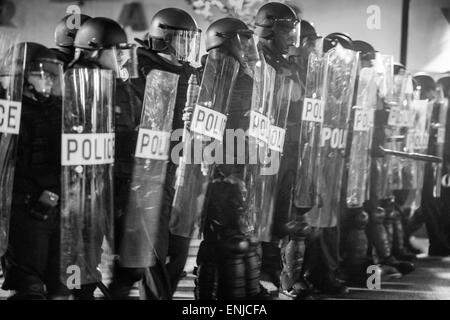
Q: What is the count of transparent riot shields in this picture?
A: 12